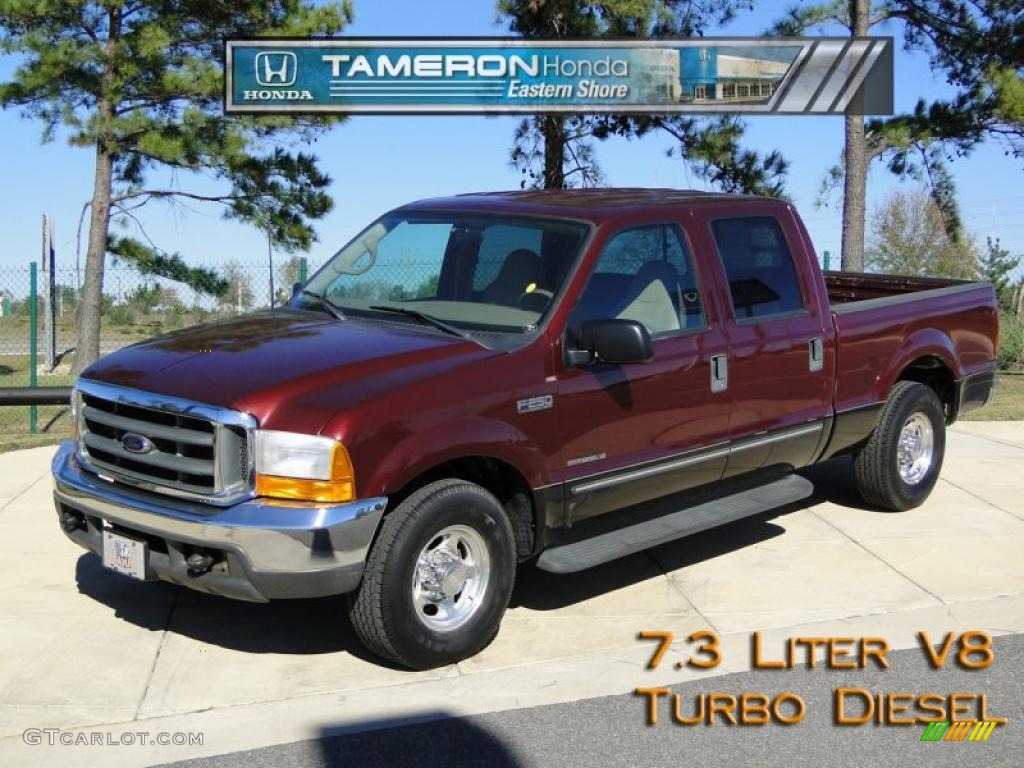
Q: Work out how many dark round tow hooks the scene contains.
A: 2